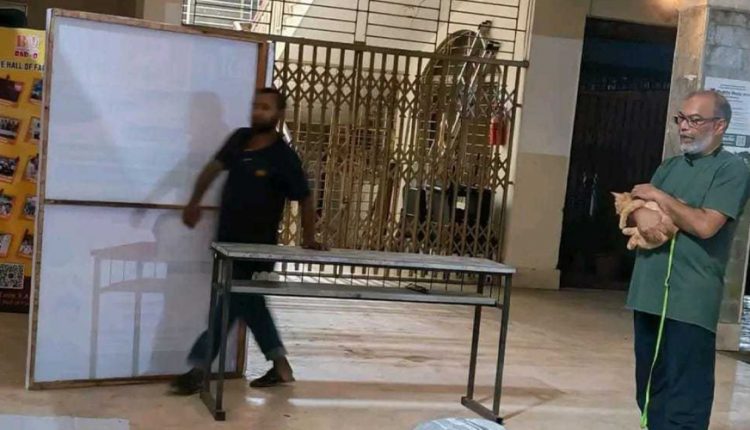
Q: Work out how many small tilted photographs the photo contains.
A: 10